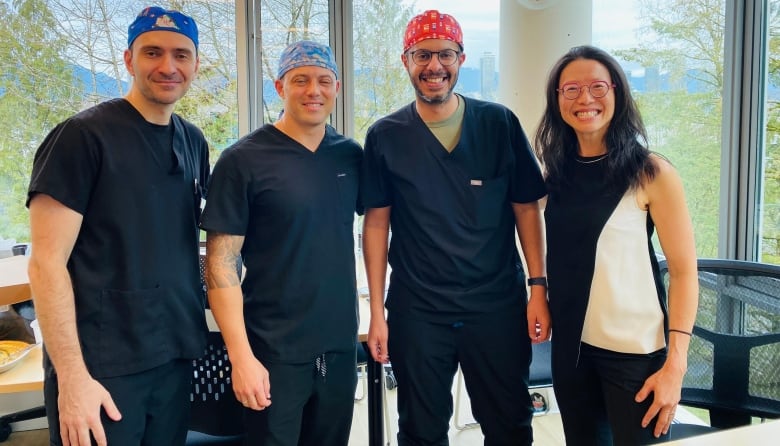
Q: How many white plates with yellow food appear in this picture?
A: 1